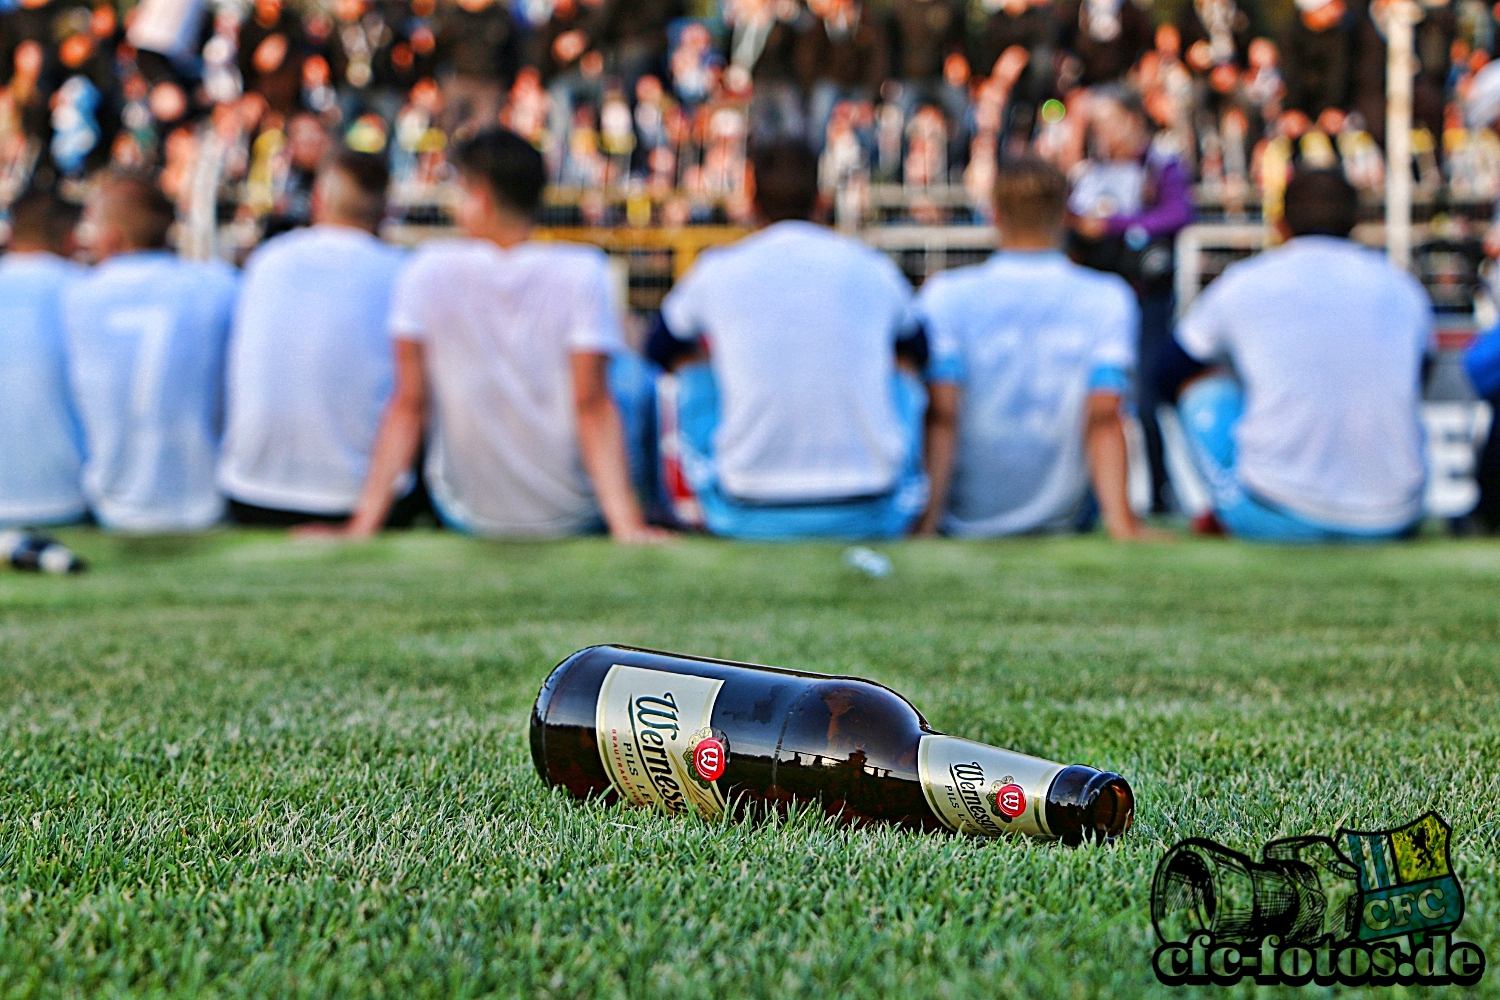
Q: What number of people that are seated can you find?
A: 7